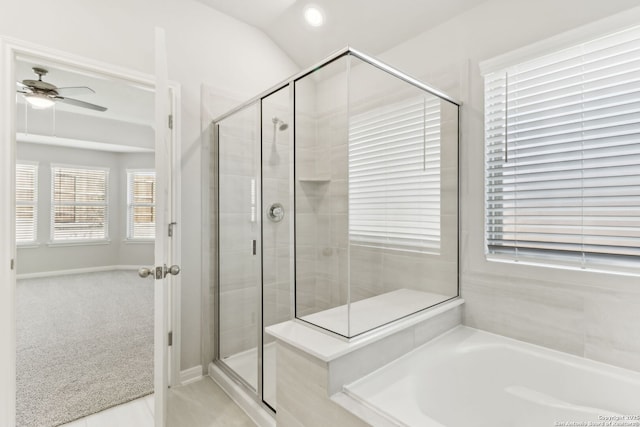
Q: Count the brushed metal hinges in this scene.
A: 3